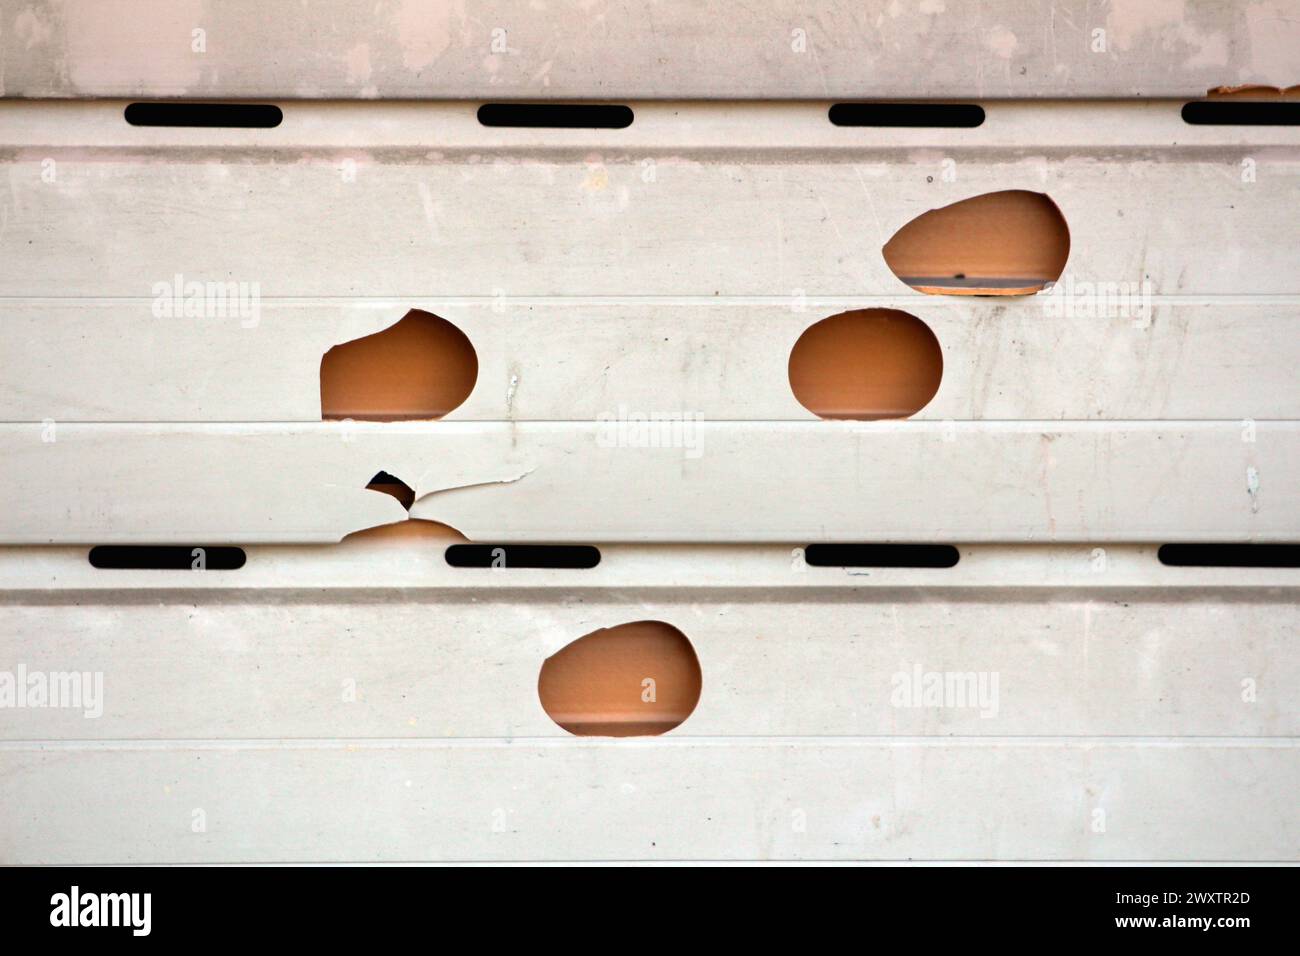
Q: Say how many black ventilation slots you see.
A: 8